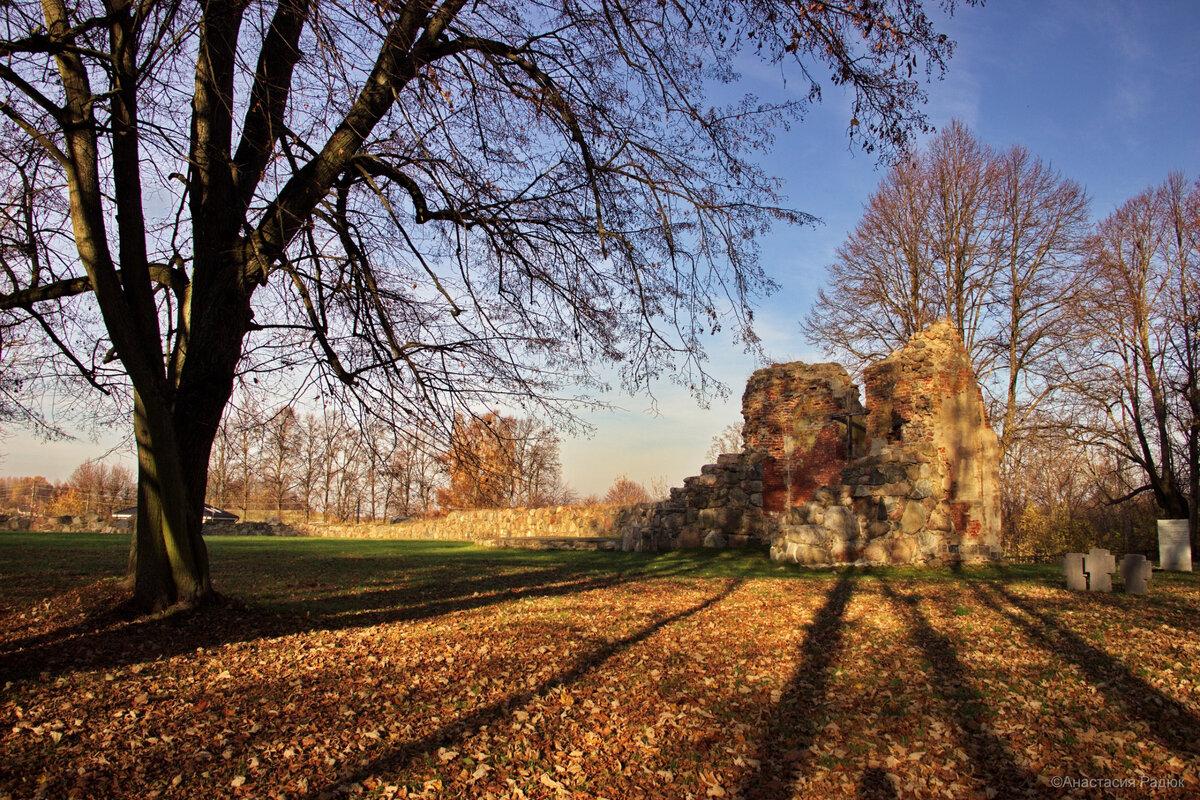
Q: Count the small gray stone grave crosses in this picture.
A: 3